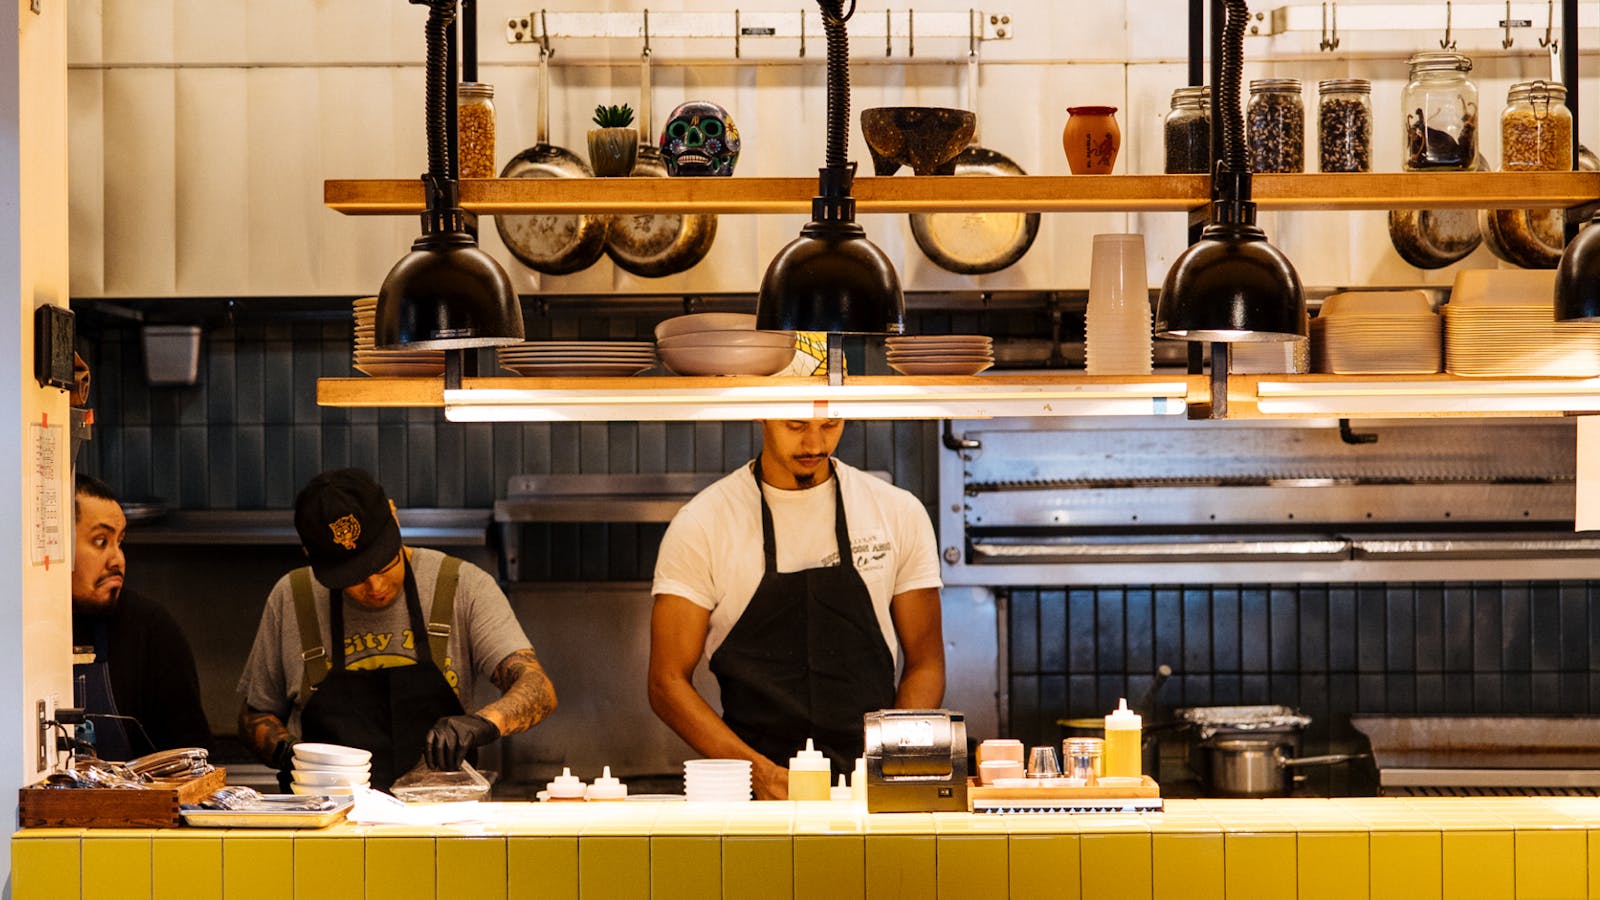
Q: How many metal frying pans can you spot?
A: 5